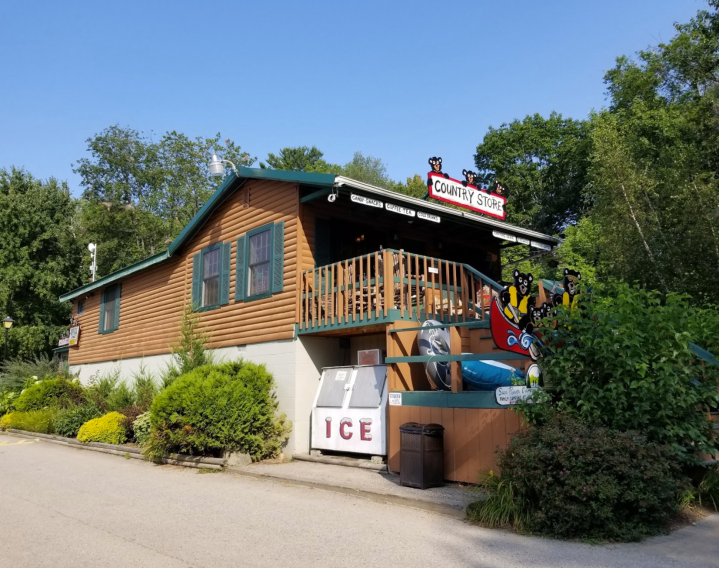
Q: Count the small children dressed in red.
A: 0